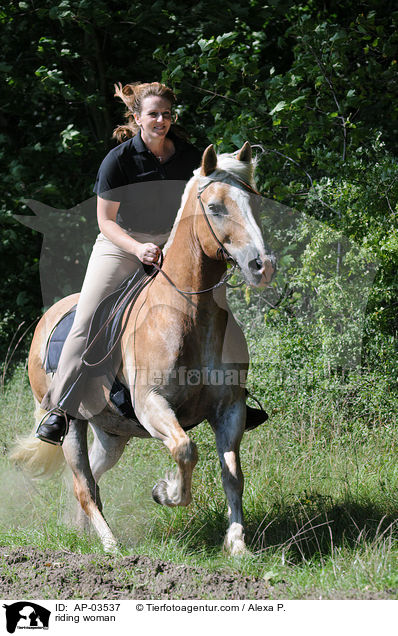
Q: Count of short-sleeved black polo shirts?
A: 1